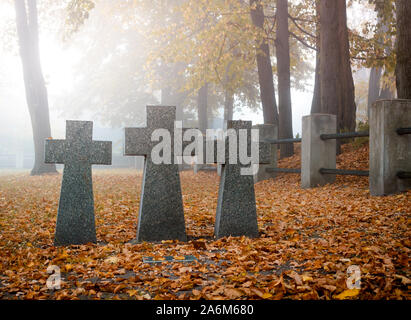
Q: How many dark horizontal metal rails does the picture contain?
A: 6